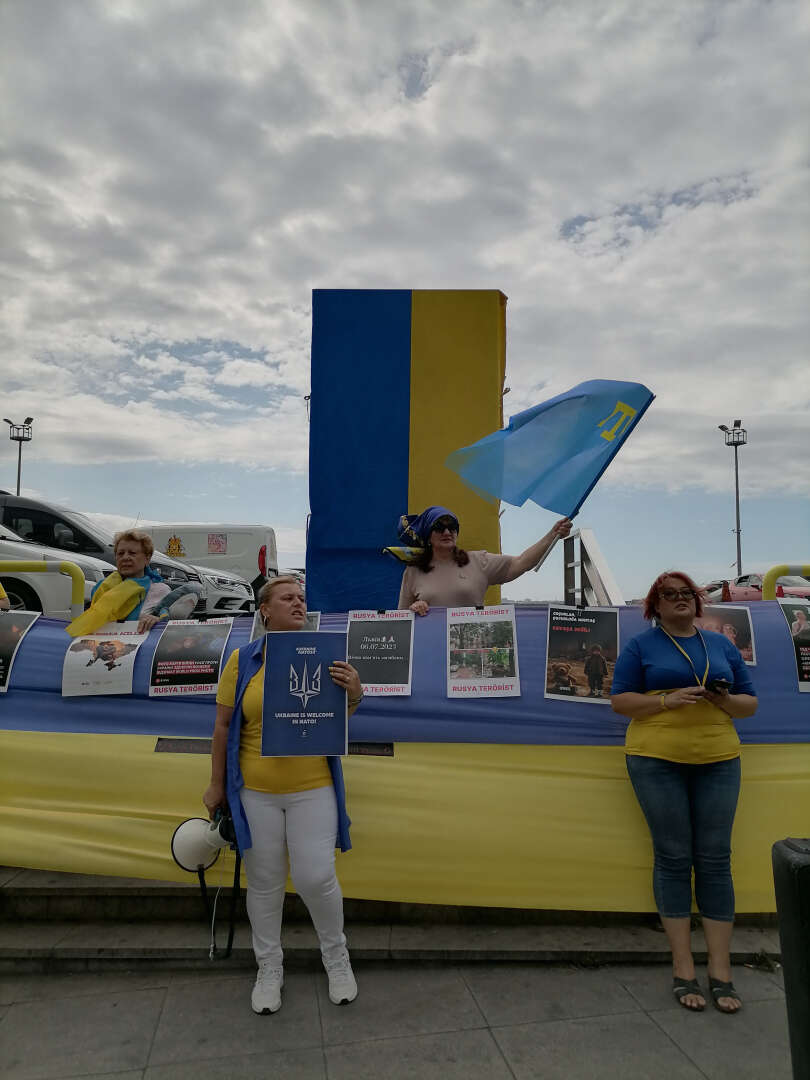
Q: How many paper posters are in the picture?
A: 10